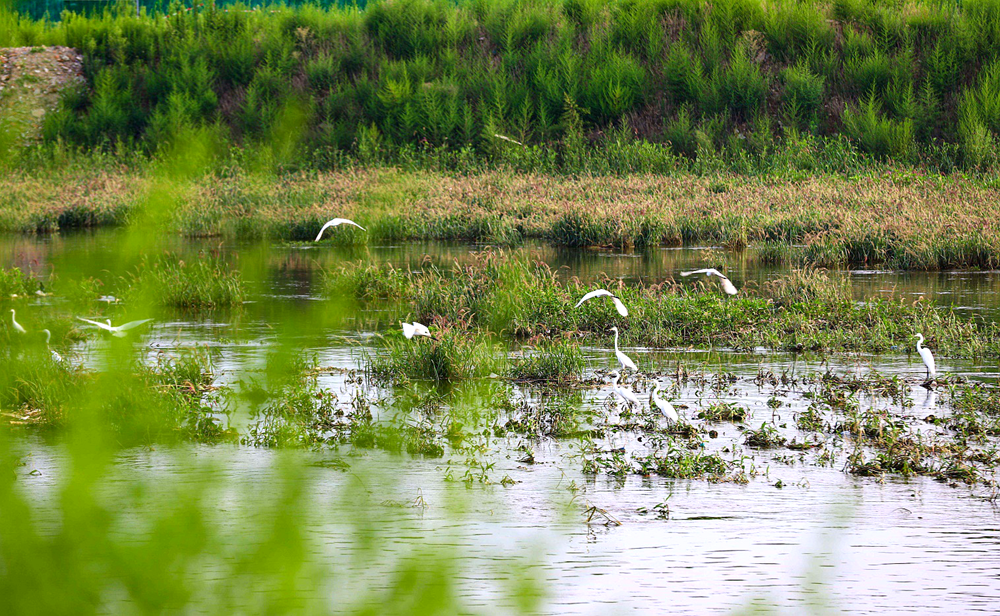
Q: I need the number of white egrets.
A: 11